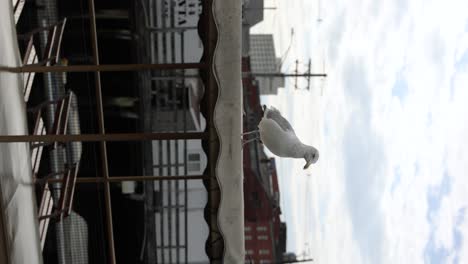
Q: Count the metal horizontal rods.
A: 3